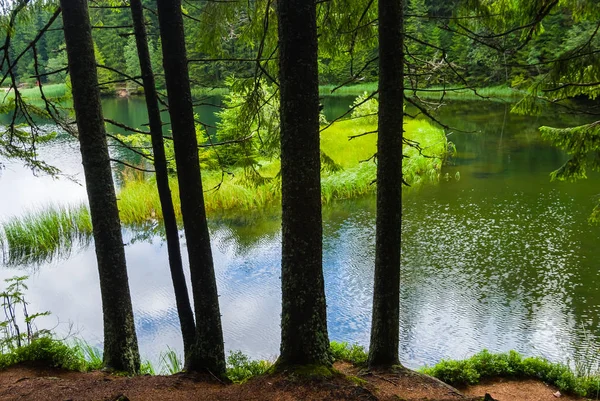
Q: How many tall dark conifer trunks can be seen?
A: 5